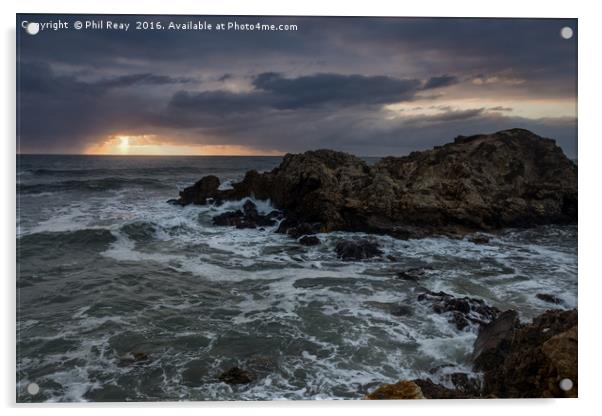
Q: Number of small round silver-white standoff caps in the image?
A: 4